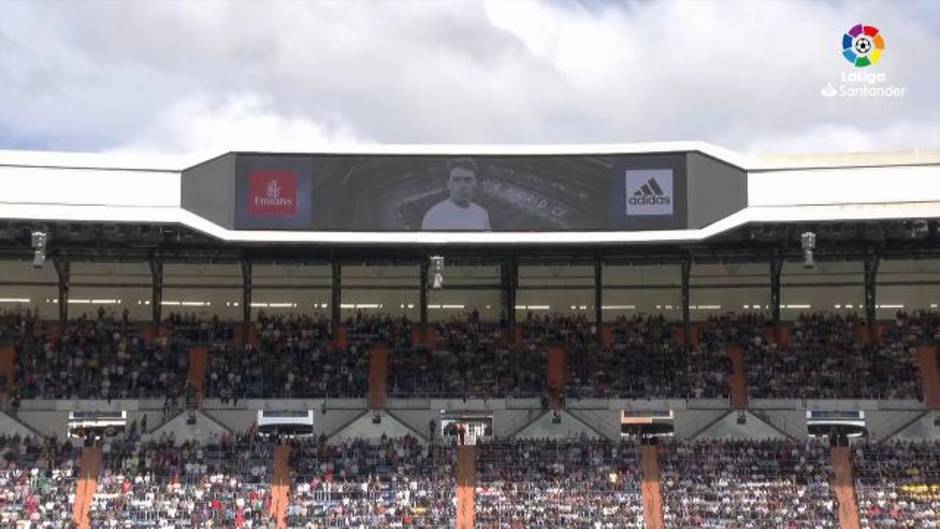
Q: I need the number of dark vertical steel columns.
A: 10